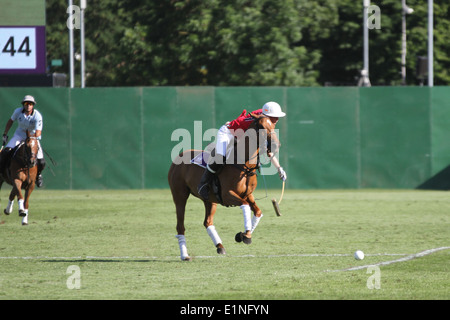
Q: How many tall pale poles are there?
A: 5